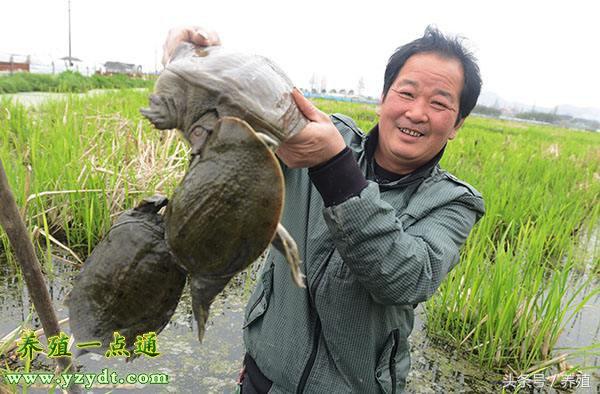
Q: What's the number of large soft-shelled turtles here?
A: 3